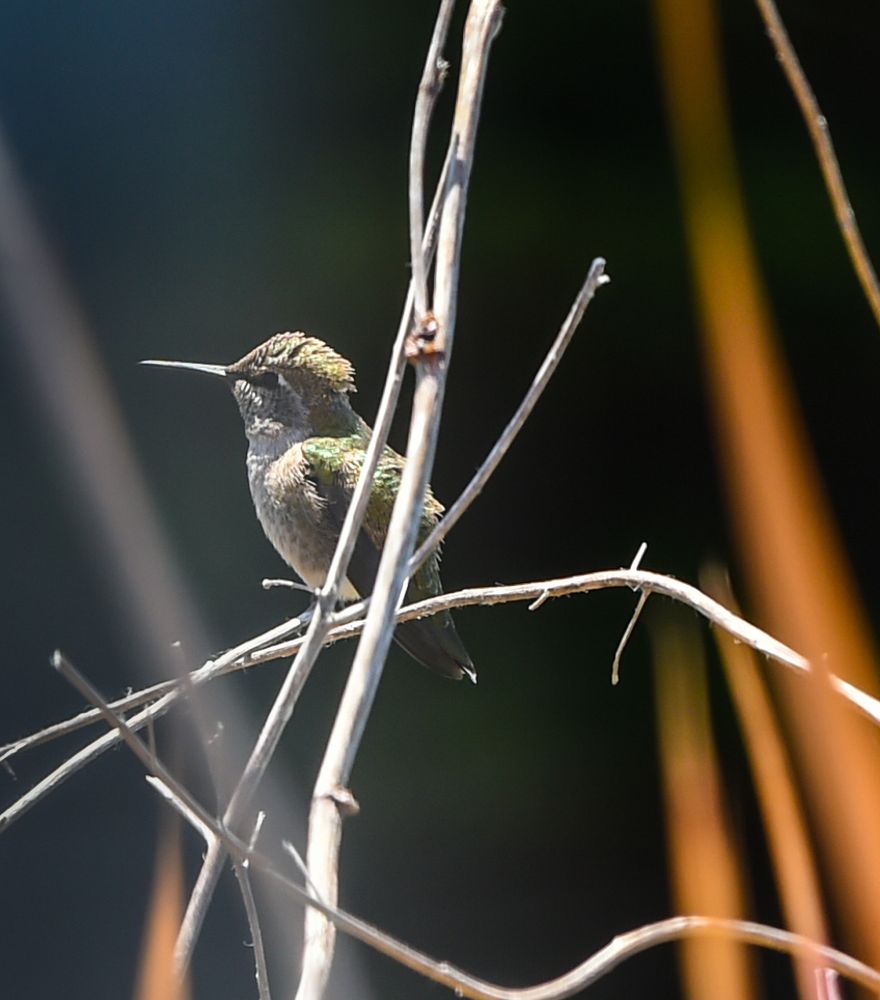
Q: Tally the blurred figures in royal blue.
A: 0